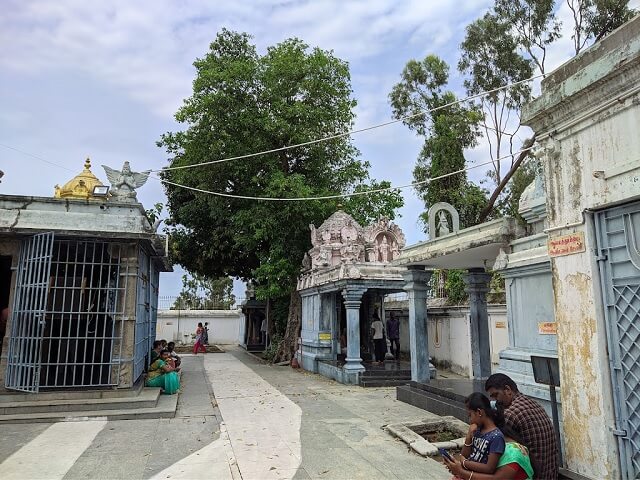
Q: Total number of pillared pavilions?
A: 2